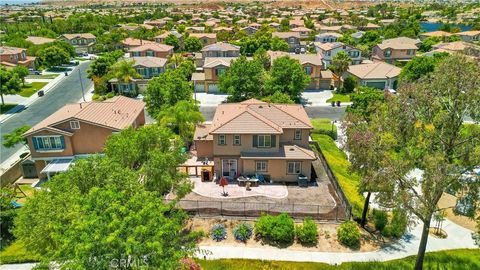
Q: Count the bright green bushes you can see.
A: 3